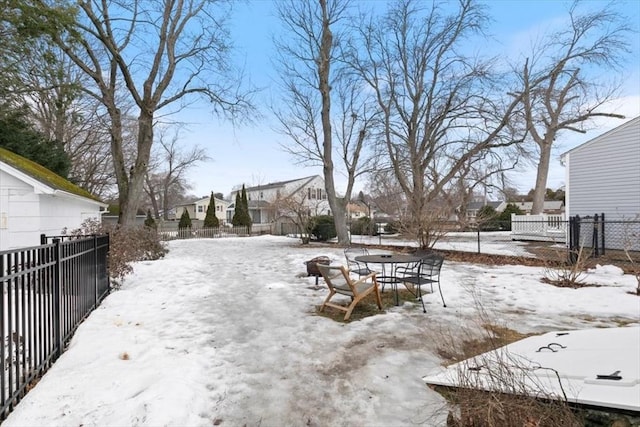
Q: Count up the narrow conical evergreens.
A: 5